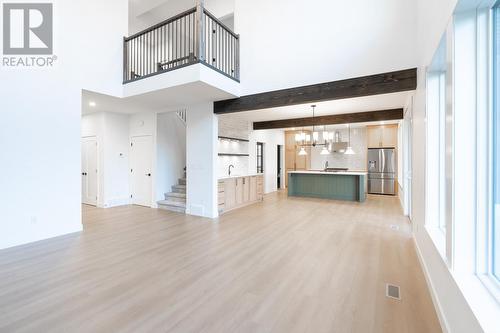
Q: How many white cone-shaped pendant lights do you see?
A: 3